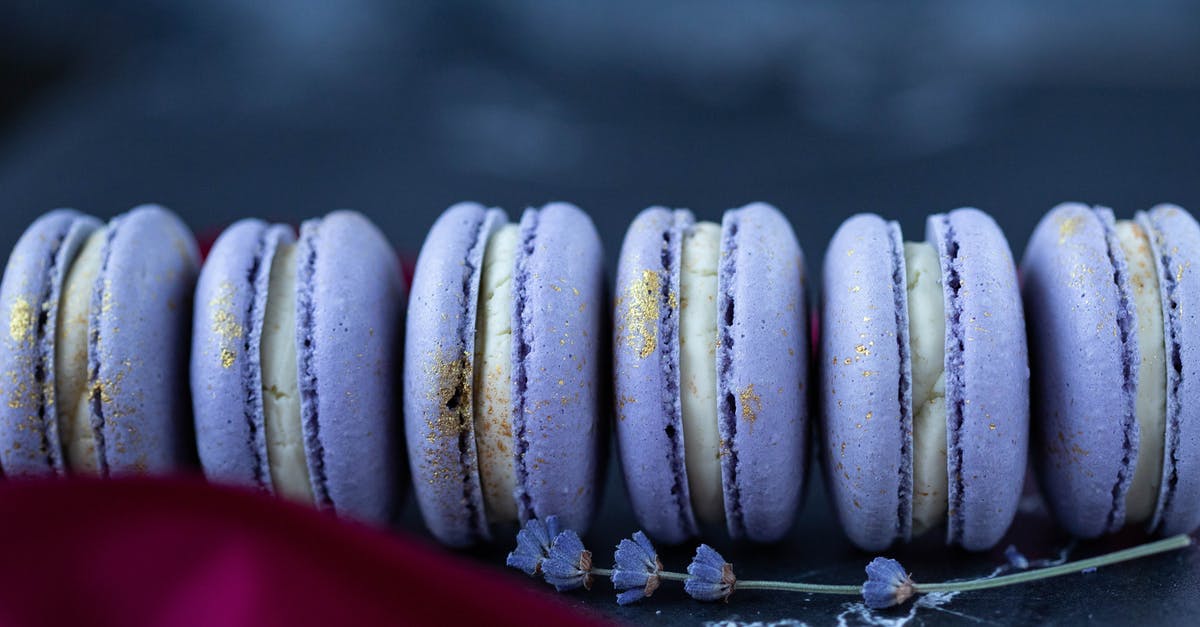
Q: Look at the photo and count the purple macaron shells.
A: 12